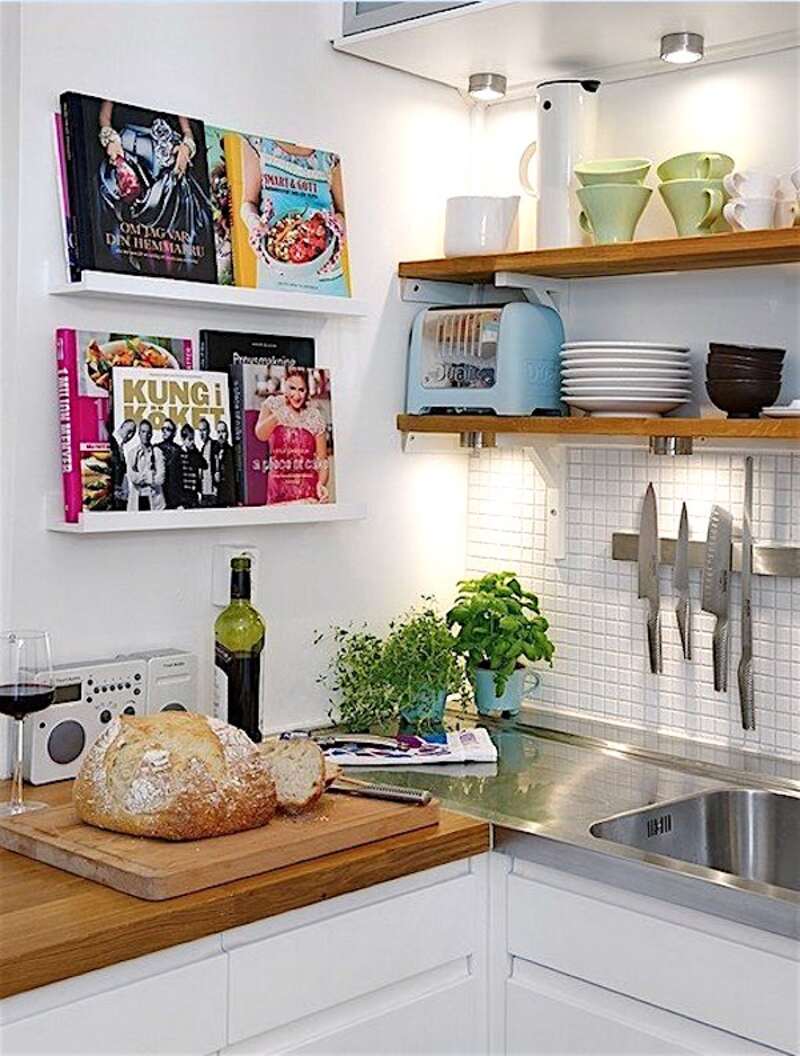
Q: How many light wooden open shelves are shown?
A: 2